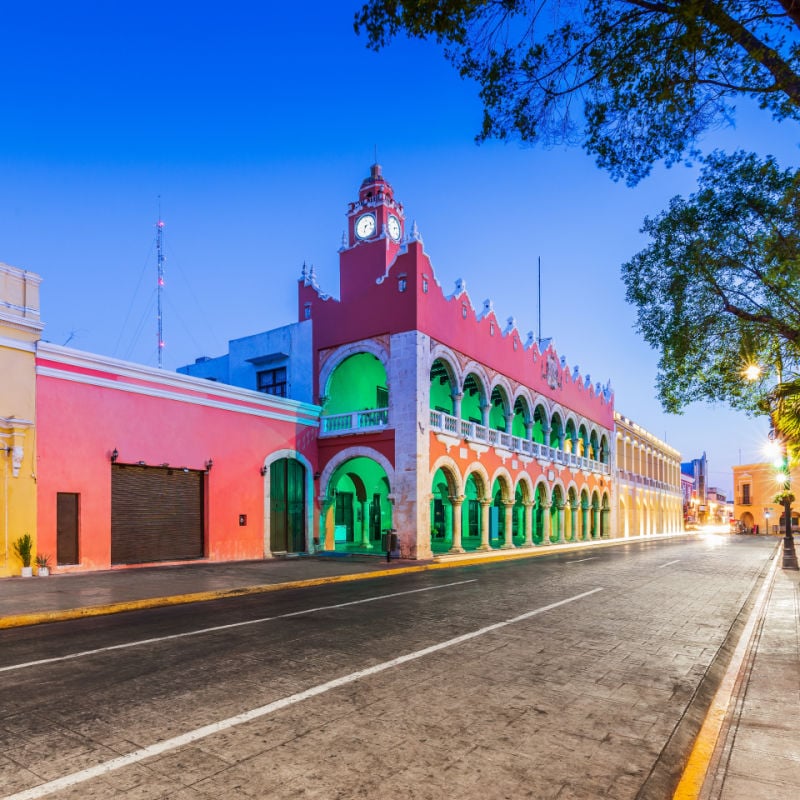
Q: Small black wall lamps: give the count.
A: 4